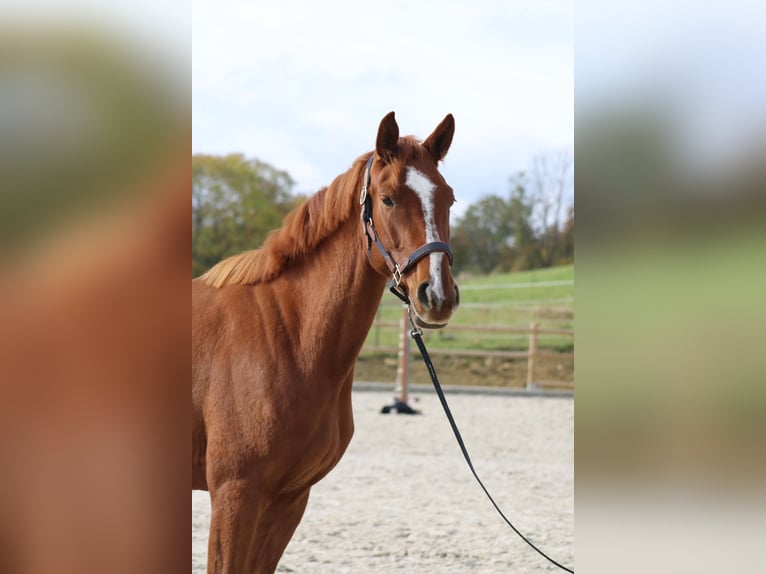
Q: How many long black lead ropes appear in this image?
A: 1